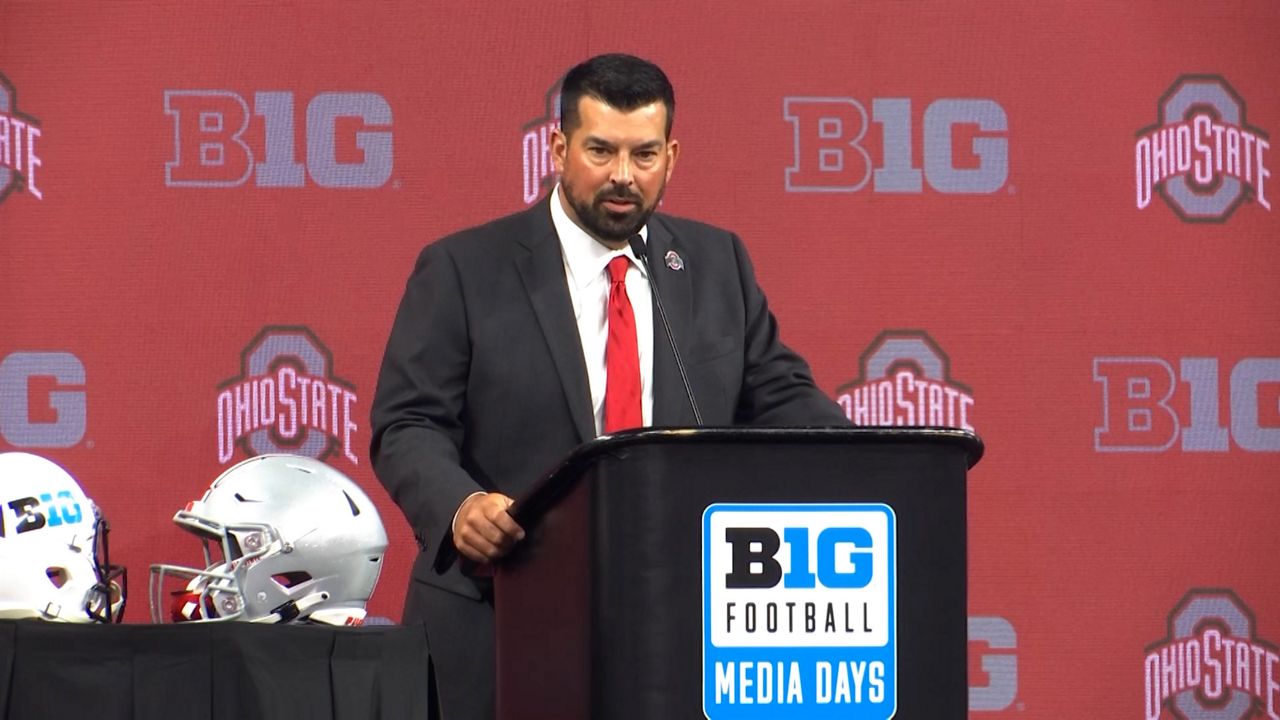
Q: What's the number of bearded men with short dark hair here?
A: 1